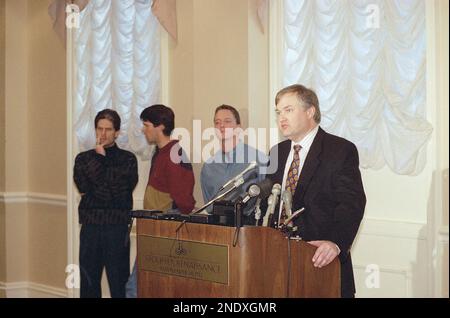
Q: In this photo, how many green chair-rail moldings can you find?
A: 0